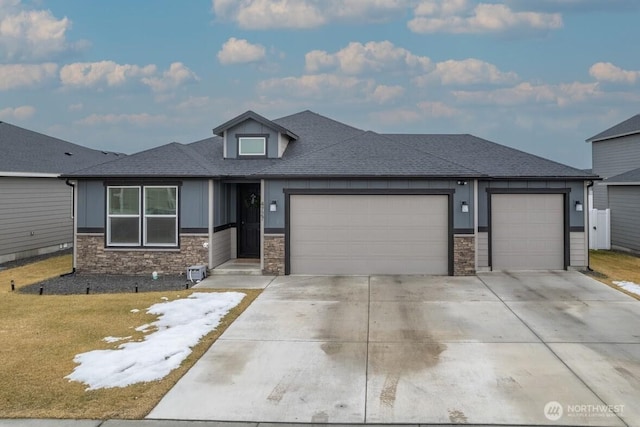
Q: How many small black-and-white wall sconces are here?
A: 3